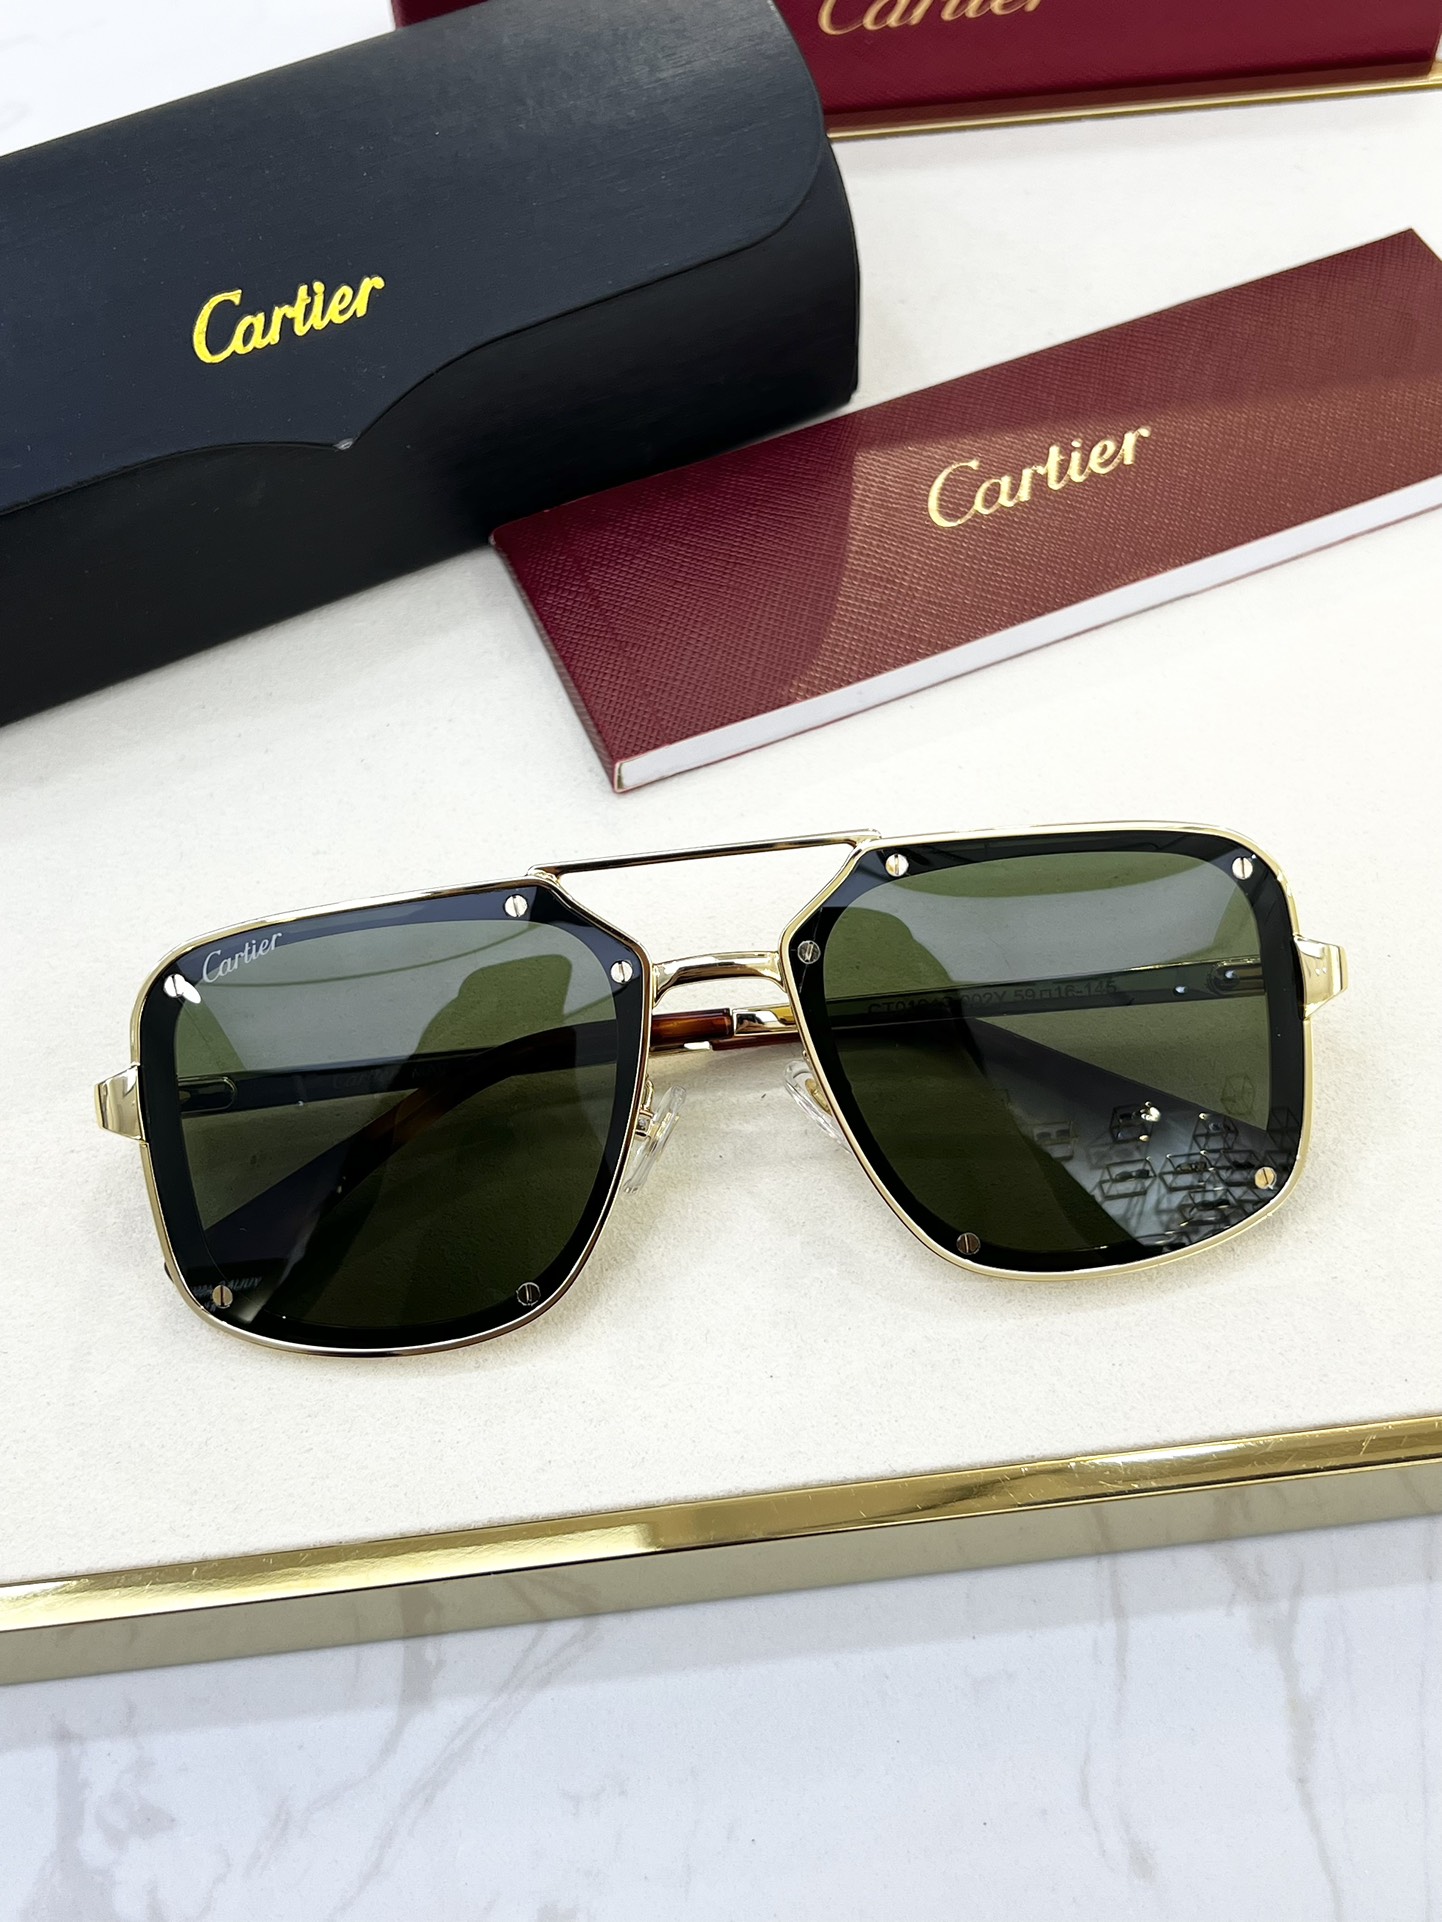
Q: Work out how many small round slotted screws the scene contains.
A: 10